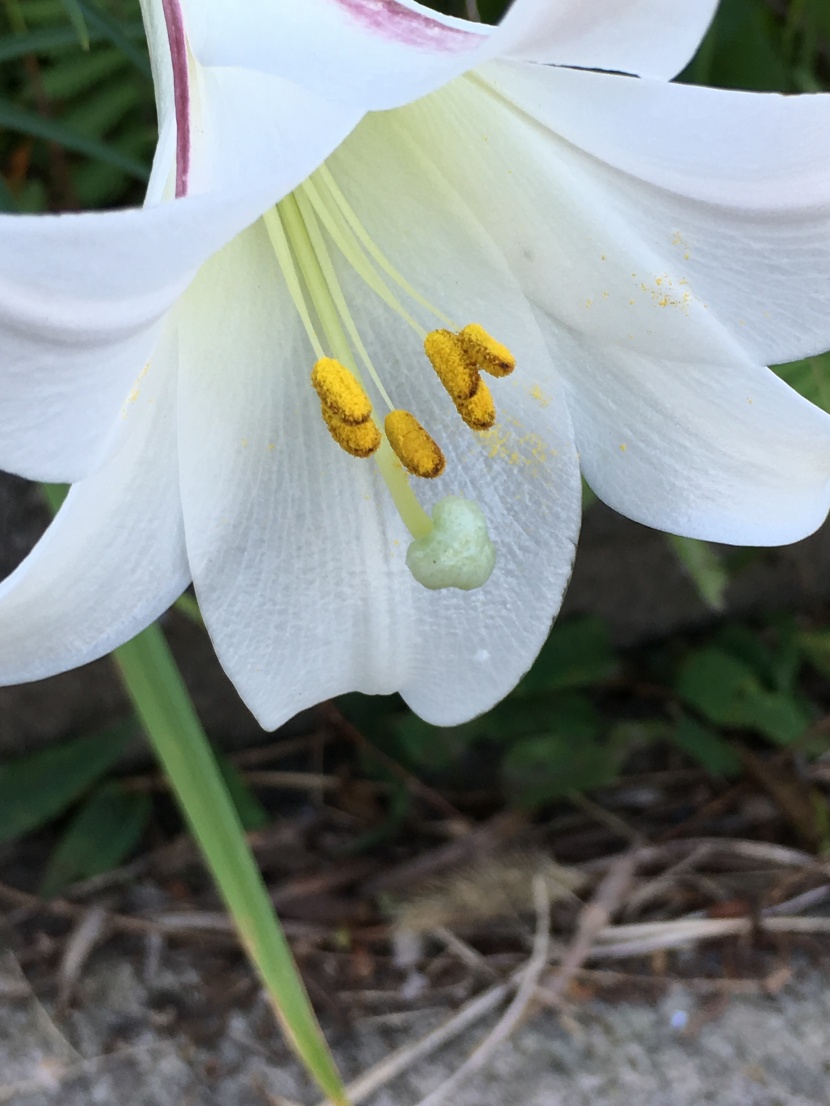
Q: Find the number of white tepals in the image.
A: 6